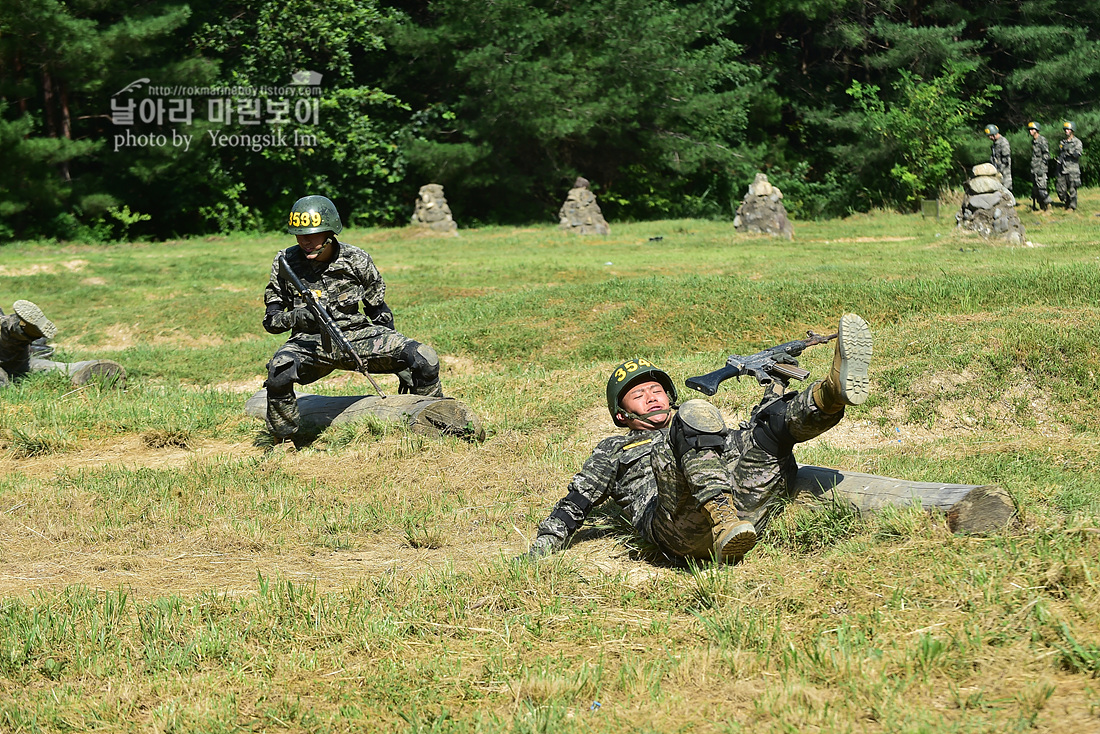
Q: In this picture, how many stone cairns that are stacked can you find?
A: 4